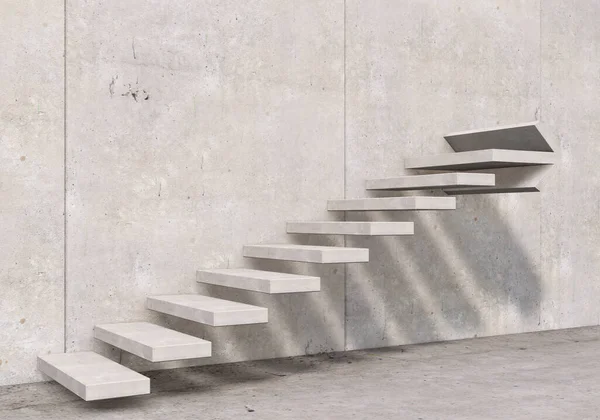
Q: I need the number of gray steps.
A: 9